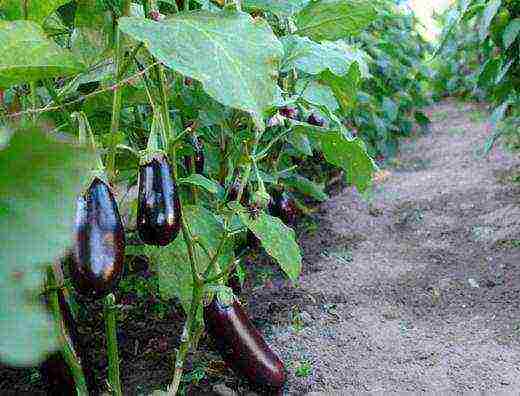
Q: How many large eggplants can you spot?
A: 3